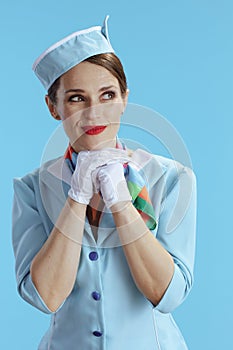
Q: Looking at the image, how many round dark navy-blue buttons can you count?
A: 3